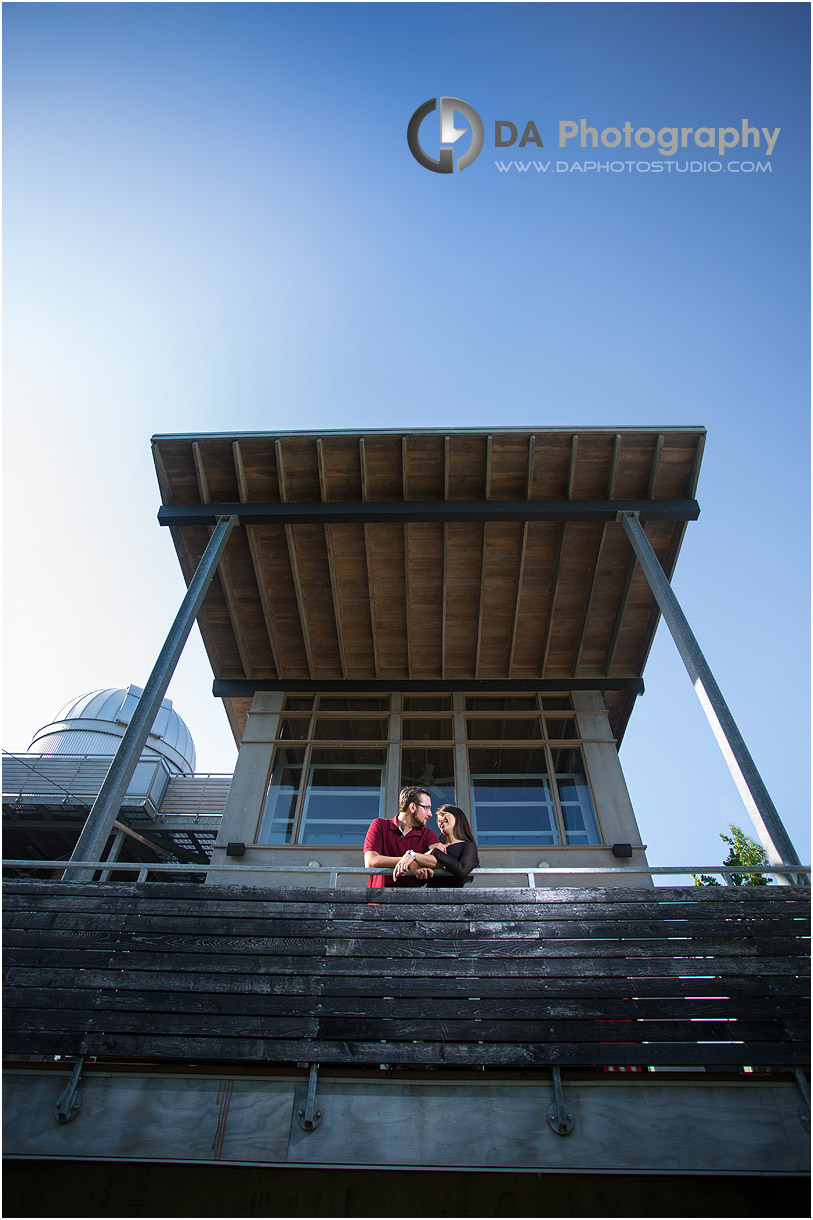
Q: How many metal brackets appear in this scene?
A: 4